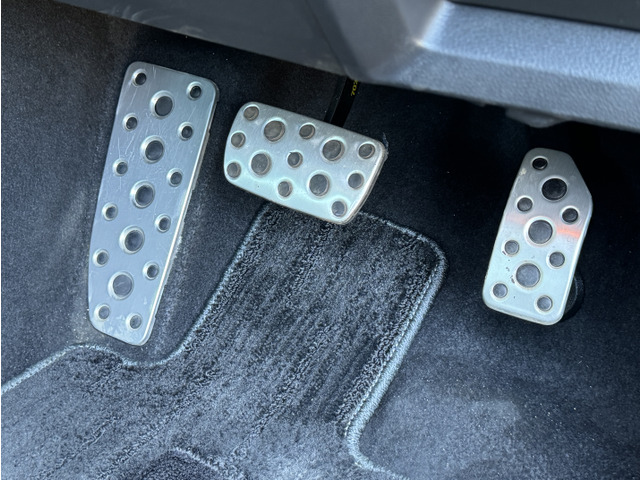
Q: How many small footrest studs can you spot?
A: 12